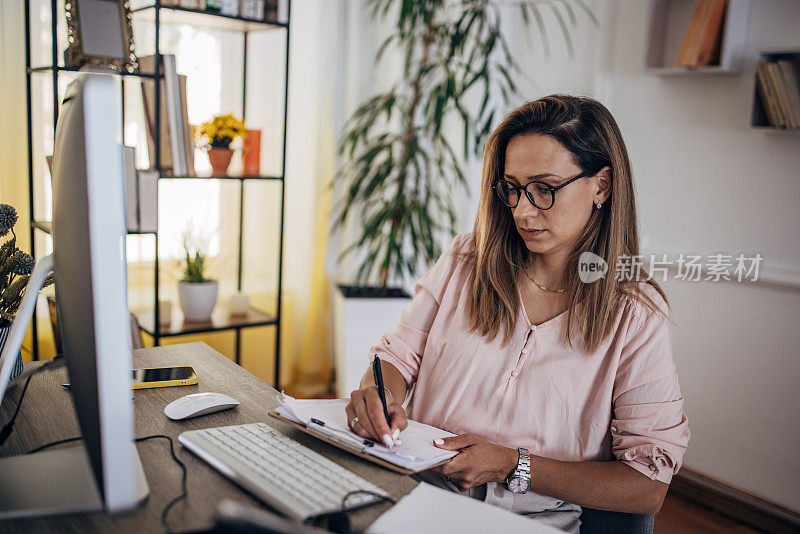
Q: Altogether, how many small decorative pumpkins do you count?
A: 0